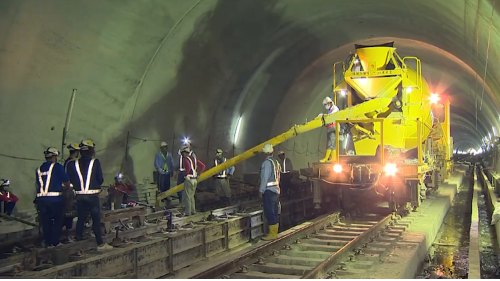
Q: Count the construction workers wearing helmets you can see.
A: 12